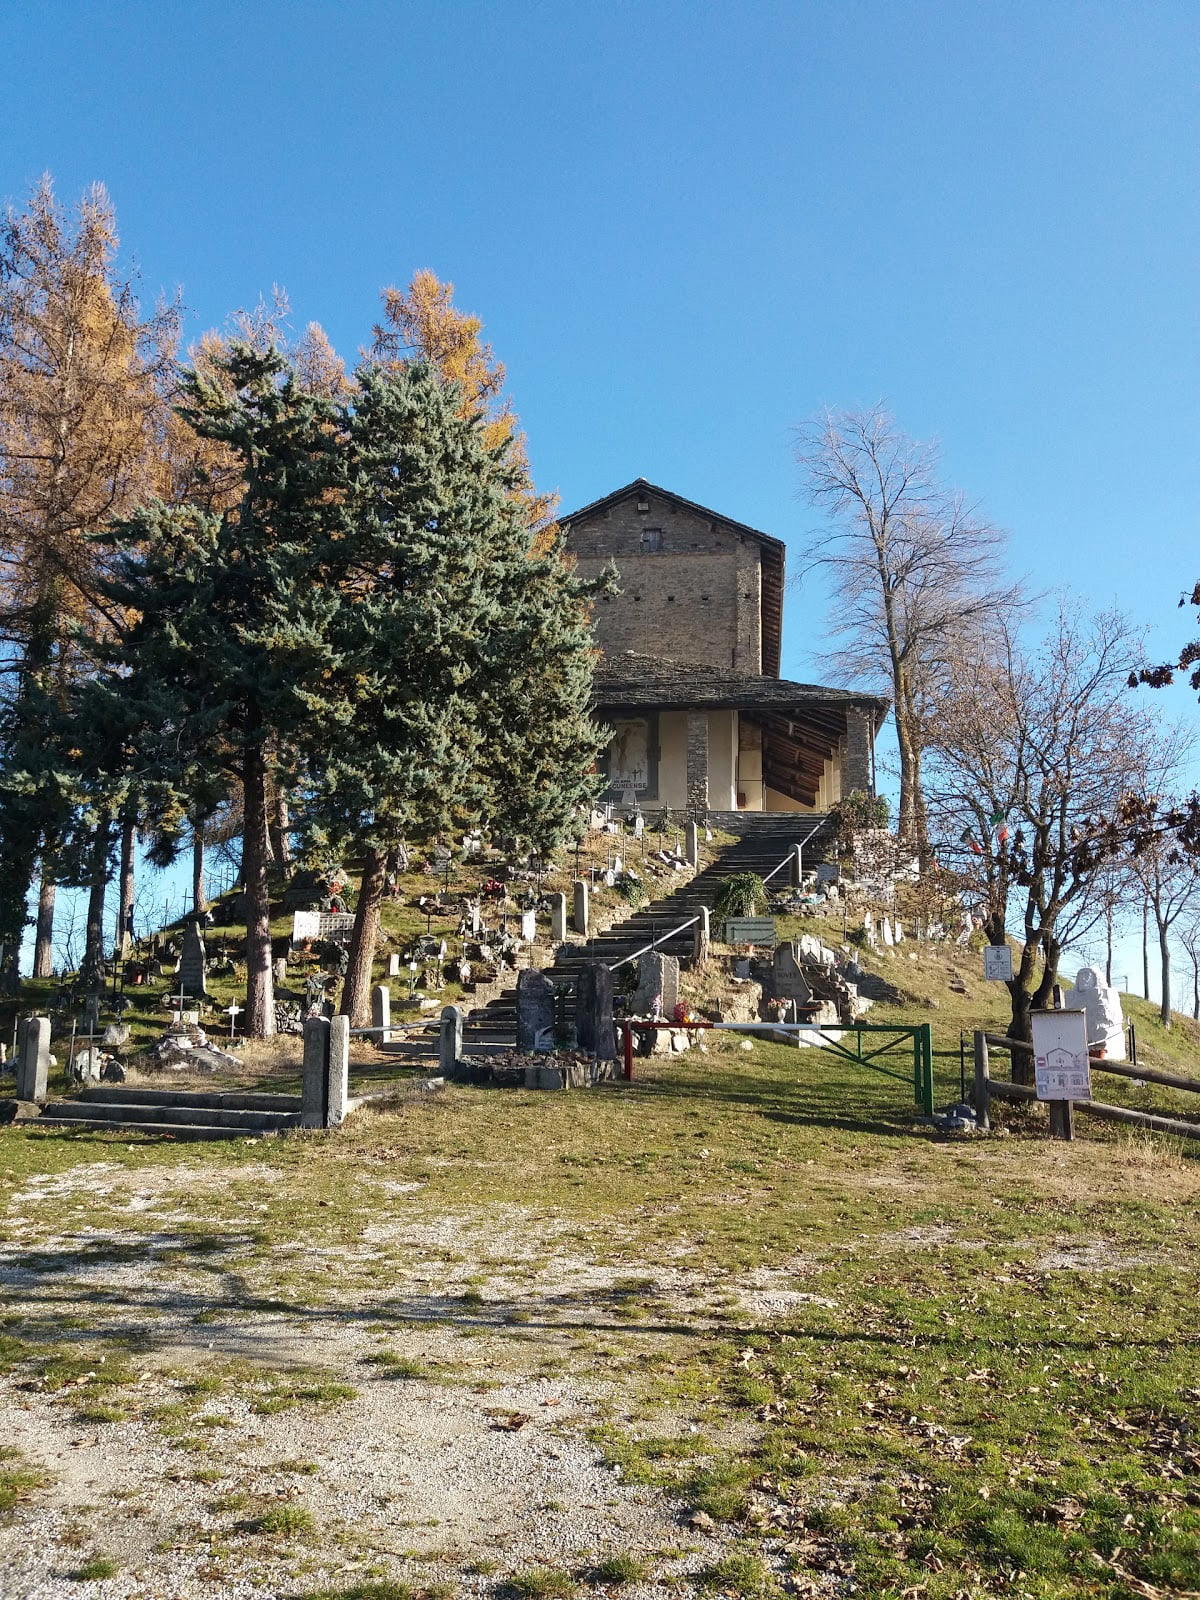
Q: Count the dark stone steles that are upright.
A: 2